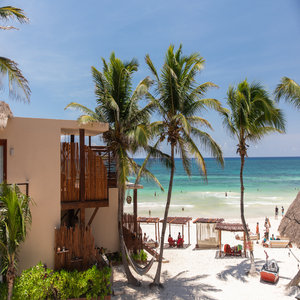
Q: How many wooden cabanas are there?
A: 4